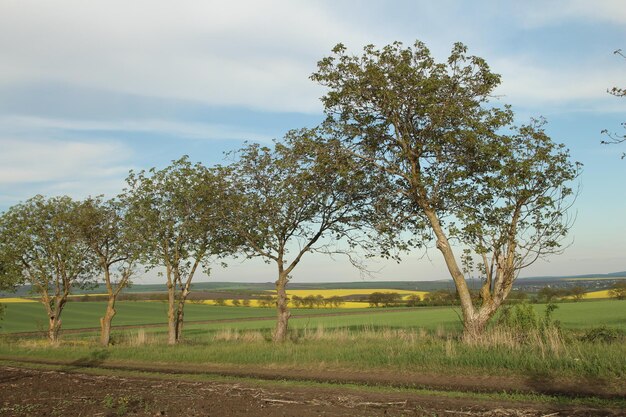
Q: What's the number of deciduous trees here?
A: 5